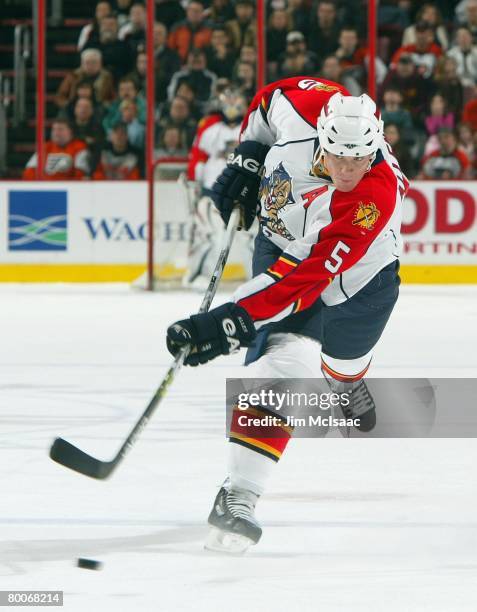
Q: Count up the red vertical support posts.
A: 4